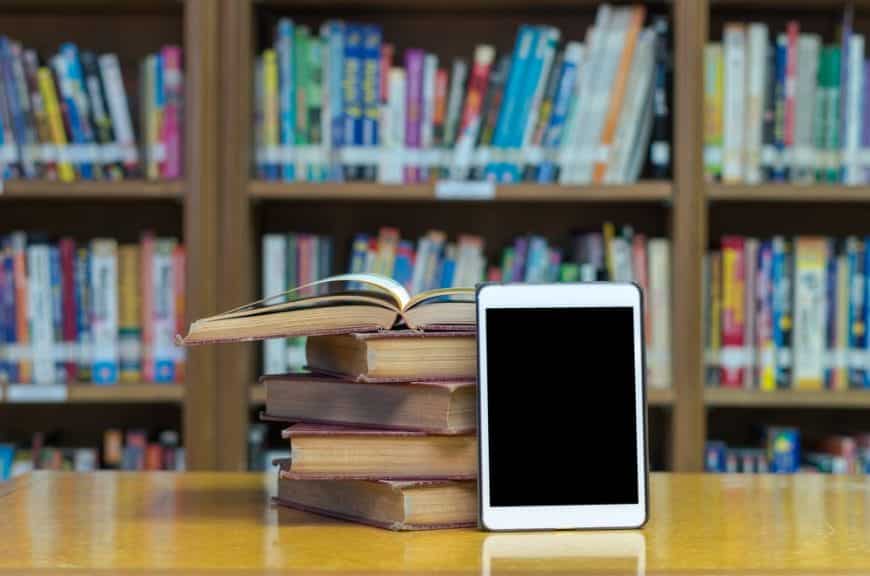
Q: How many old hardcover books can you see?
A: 5